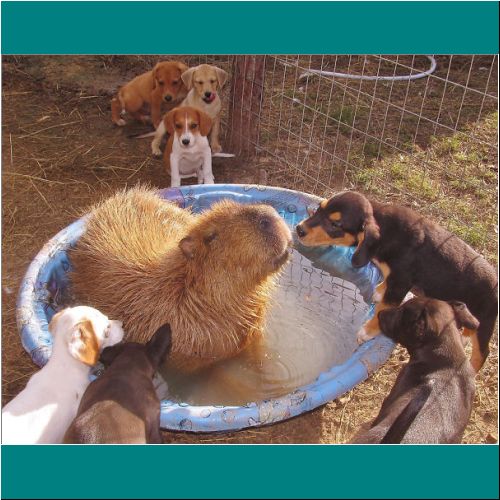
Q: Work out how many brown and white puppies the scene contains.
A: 2